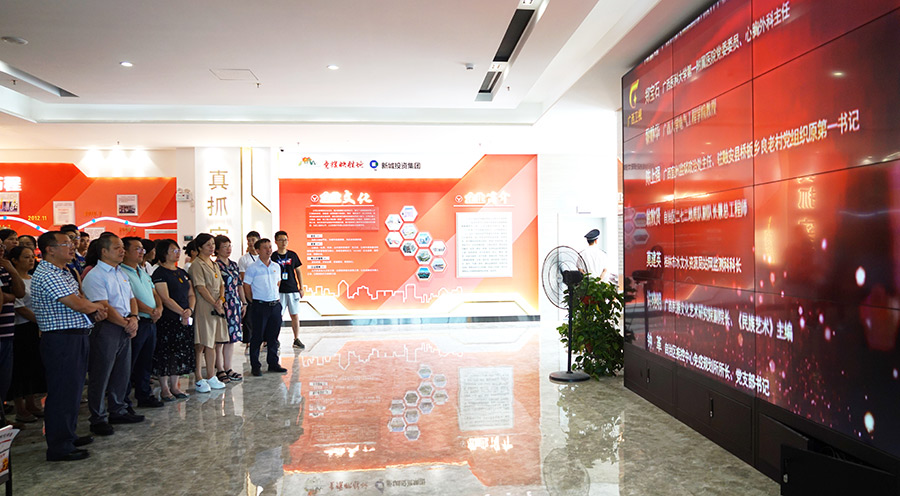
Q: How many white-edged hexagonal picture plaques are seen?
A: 10